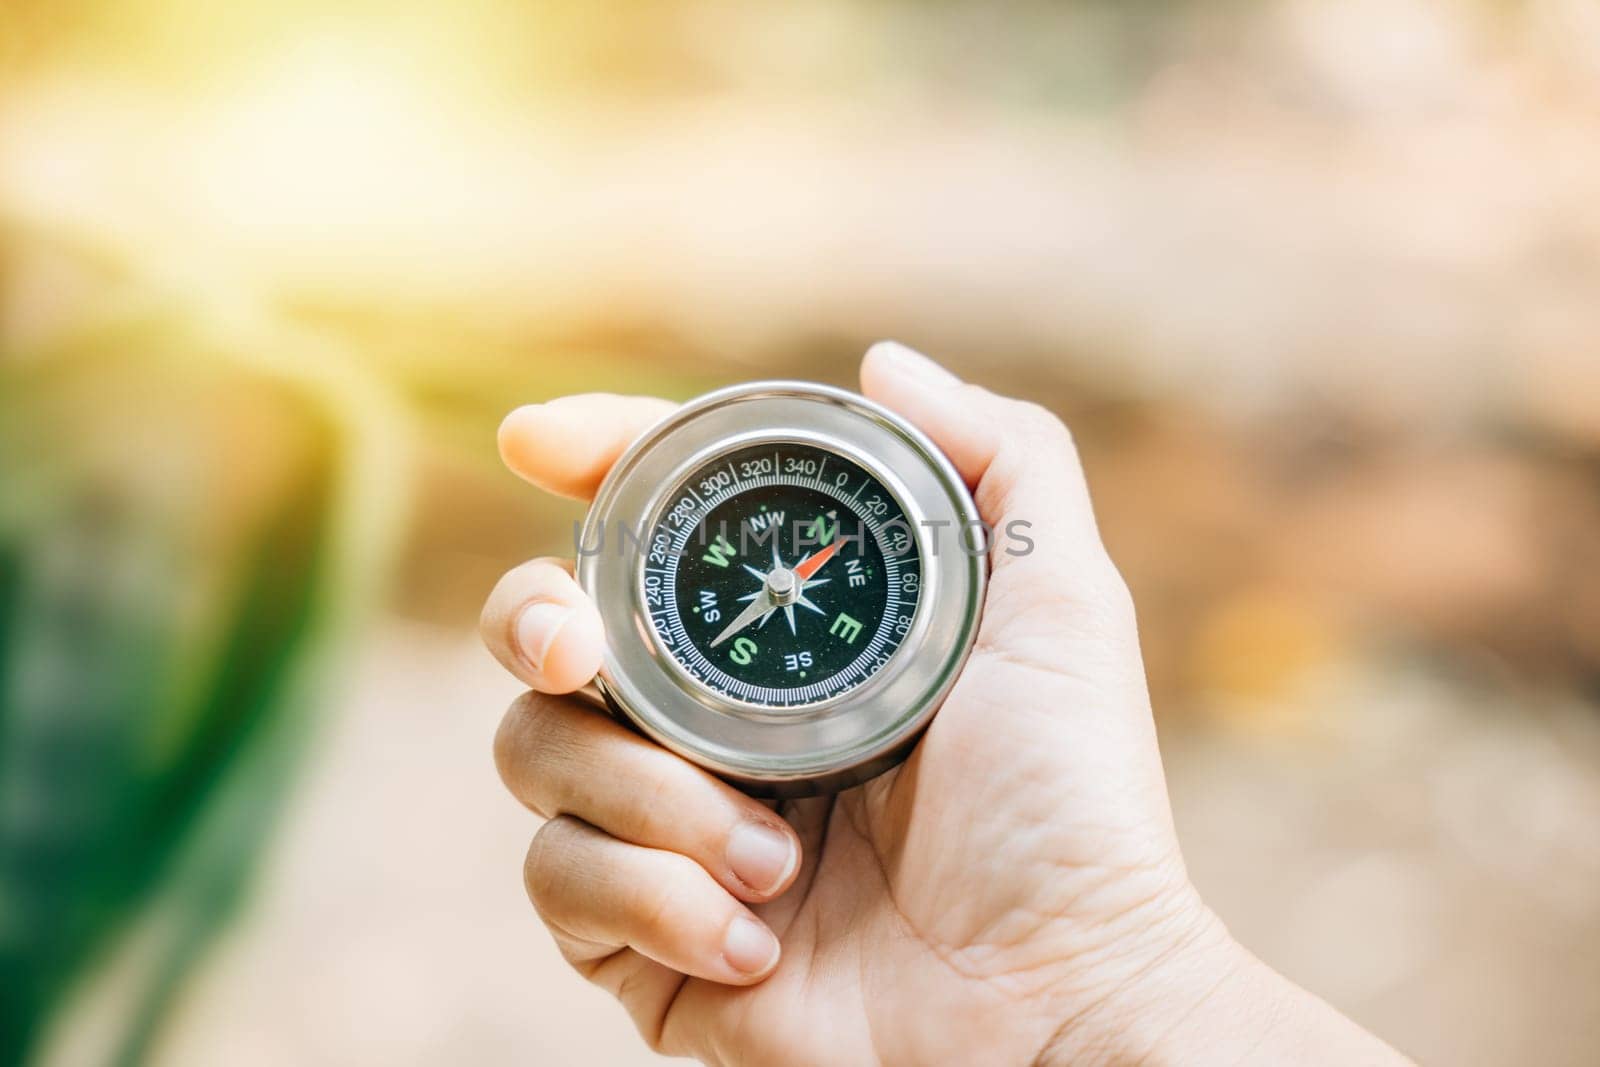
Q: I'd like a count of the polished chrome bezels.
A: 1